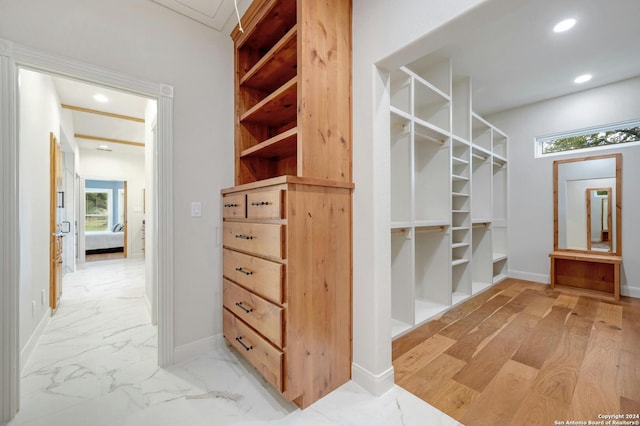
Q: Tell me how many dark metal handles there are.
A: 6